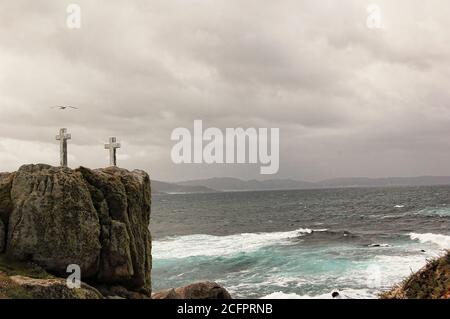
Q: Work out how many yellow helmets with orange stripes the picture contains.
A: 0